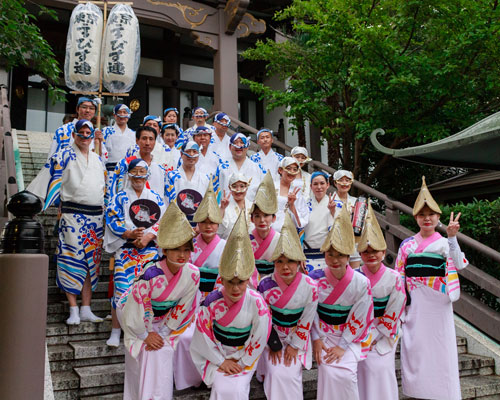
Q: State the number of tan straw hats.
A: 8